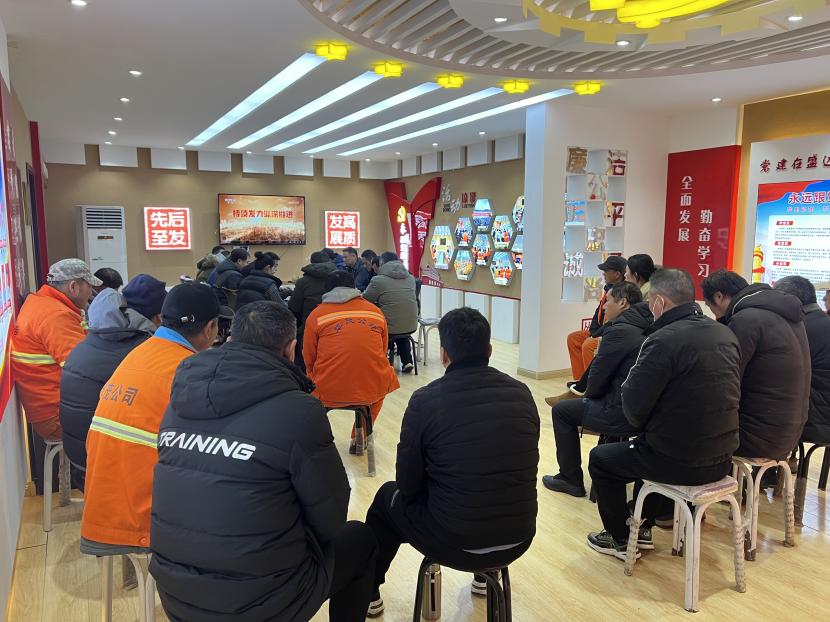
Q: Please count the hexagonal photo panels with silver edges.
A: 9